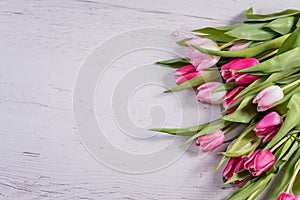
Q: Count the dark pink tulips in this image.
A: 7